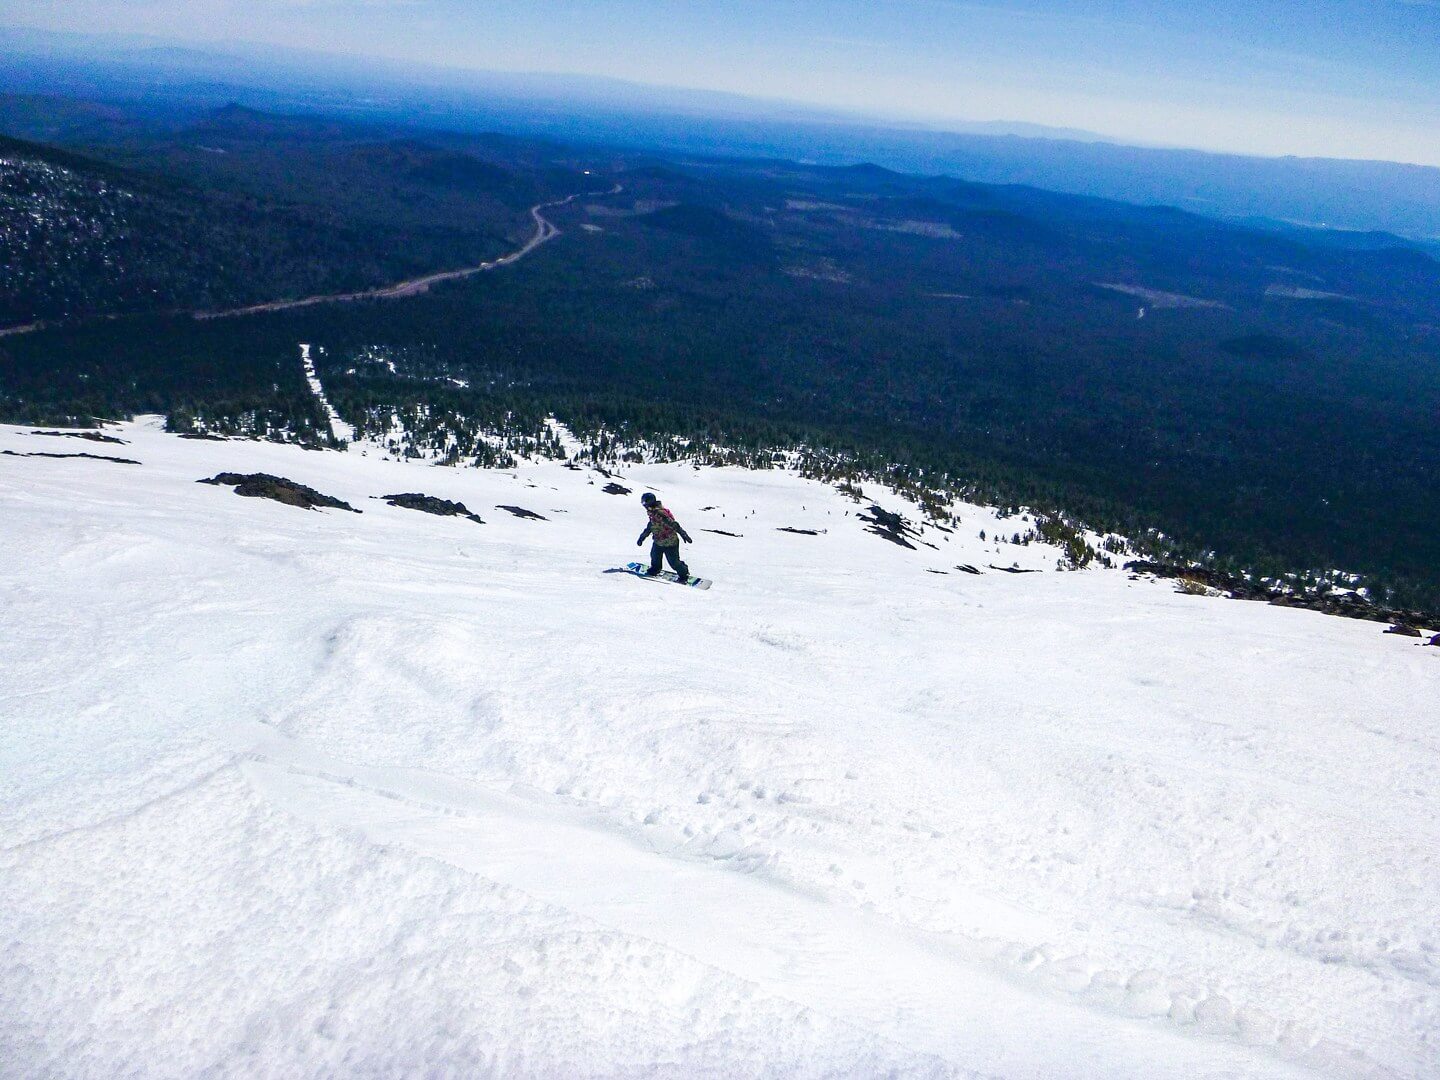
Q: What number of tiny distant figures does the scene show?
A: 6